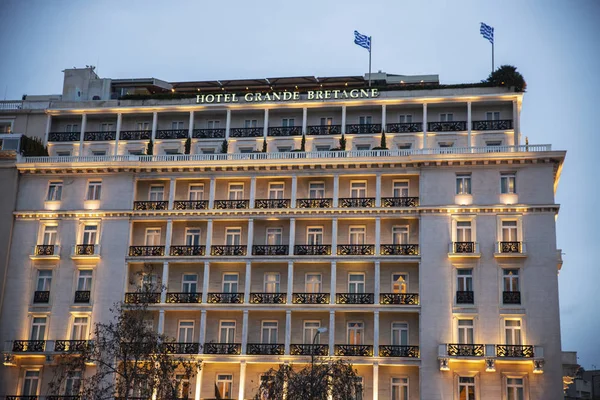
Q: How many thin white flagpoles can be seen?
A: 2